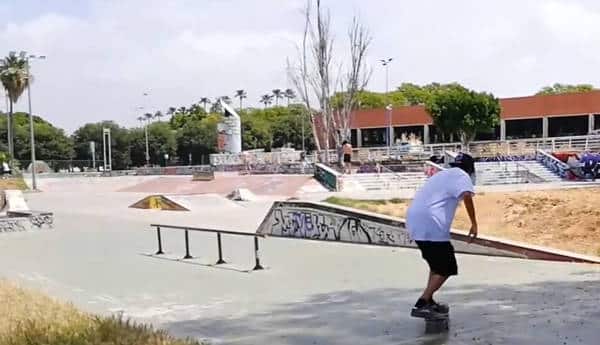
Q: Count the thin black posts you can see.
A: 4